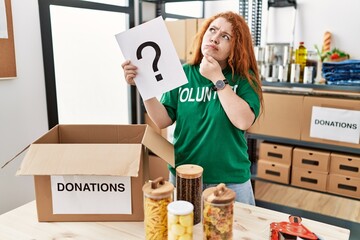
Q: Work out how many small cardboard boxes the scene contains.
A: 6